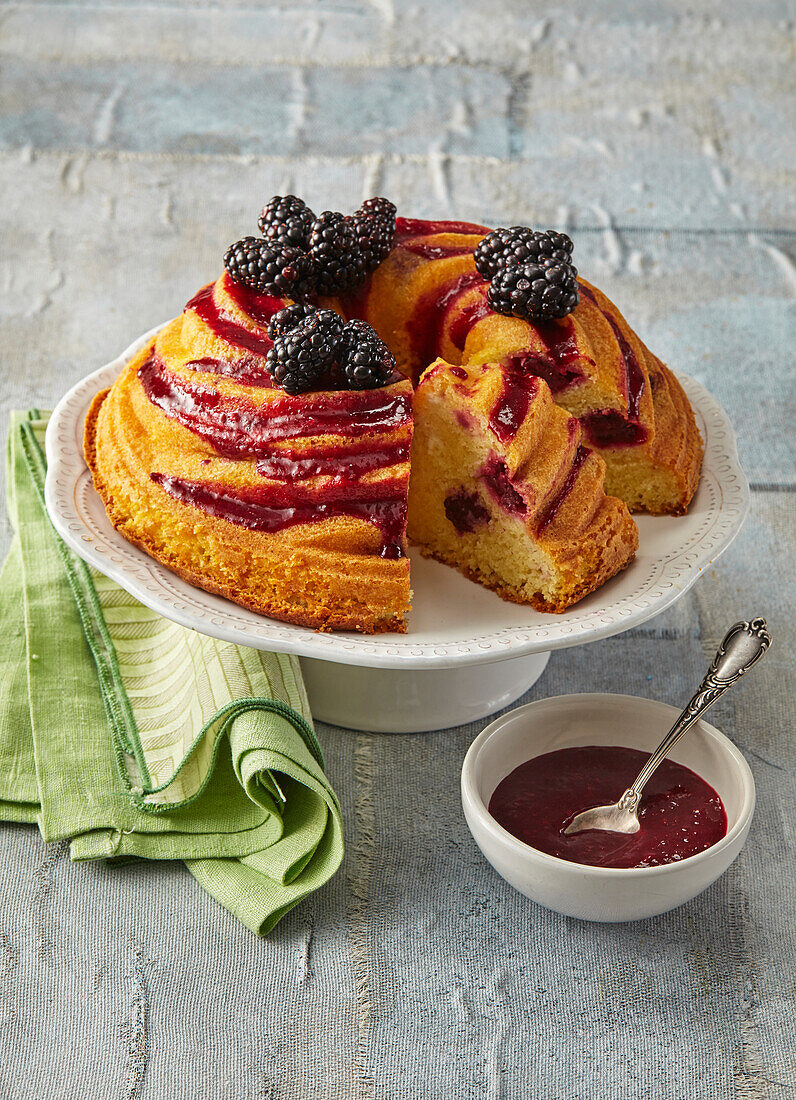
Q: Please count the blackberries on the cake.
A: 9